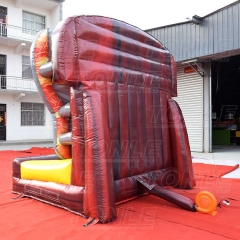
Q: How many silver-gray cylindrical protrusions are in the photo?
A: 3